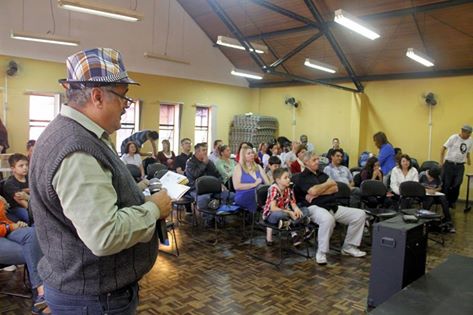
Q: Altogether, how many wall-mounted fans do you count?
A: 3